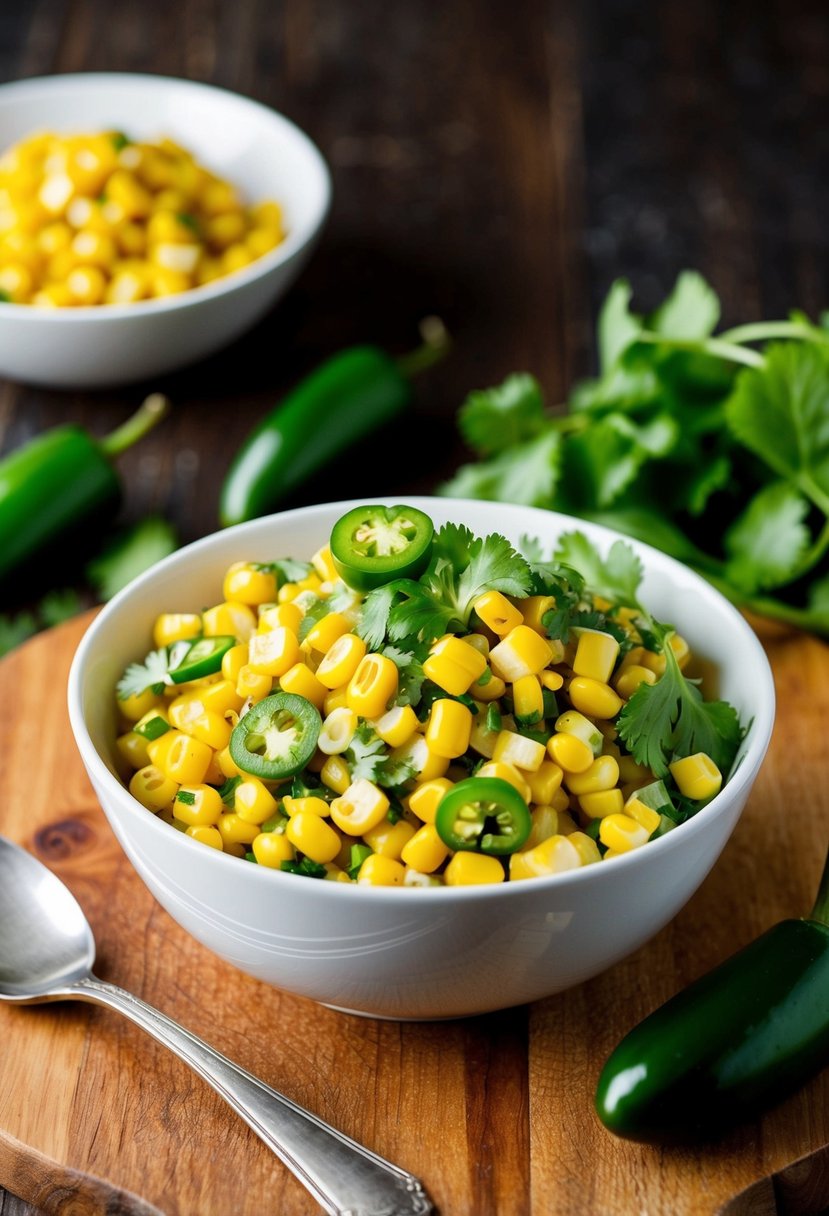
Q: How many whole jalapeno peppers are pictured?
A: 3